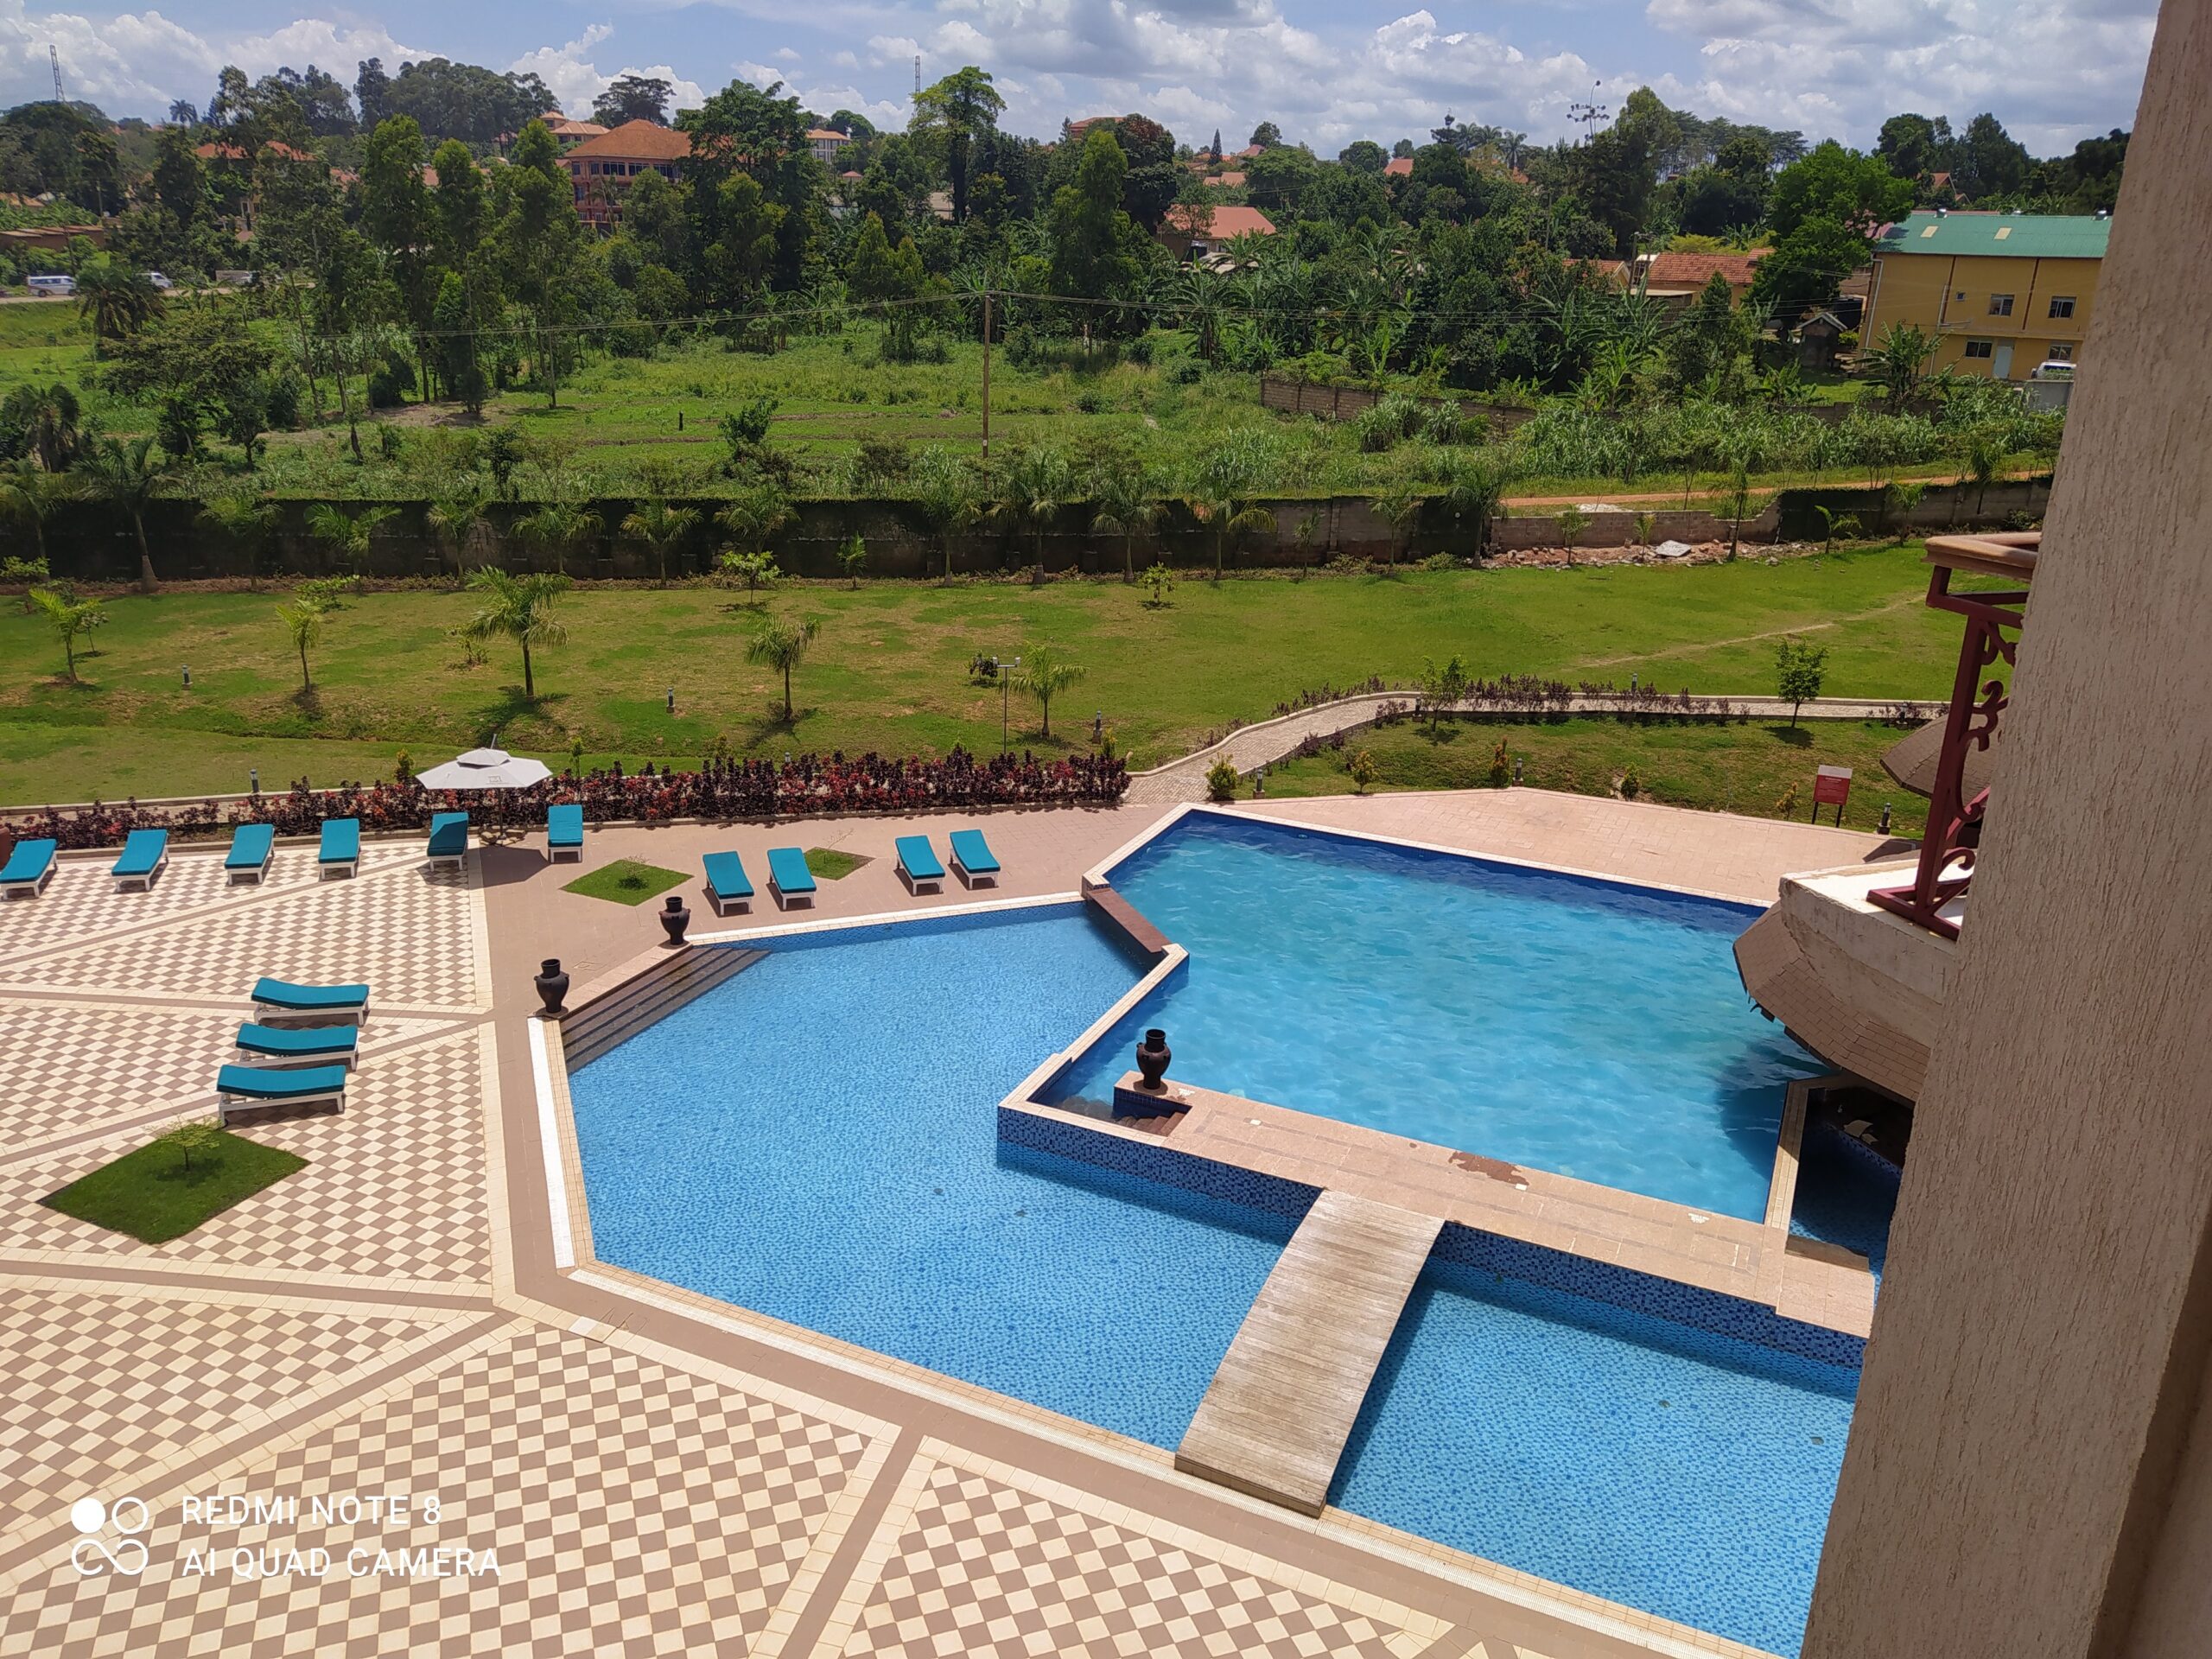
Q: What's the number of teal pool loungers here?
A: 13